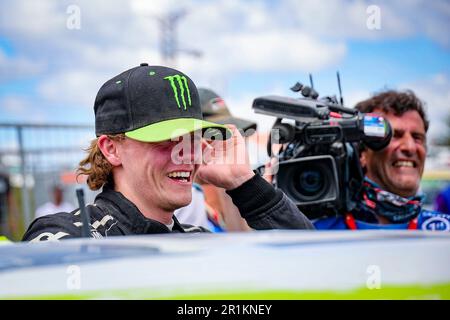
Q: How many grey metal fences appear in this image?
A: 1